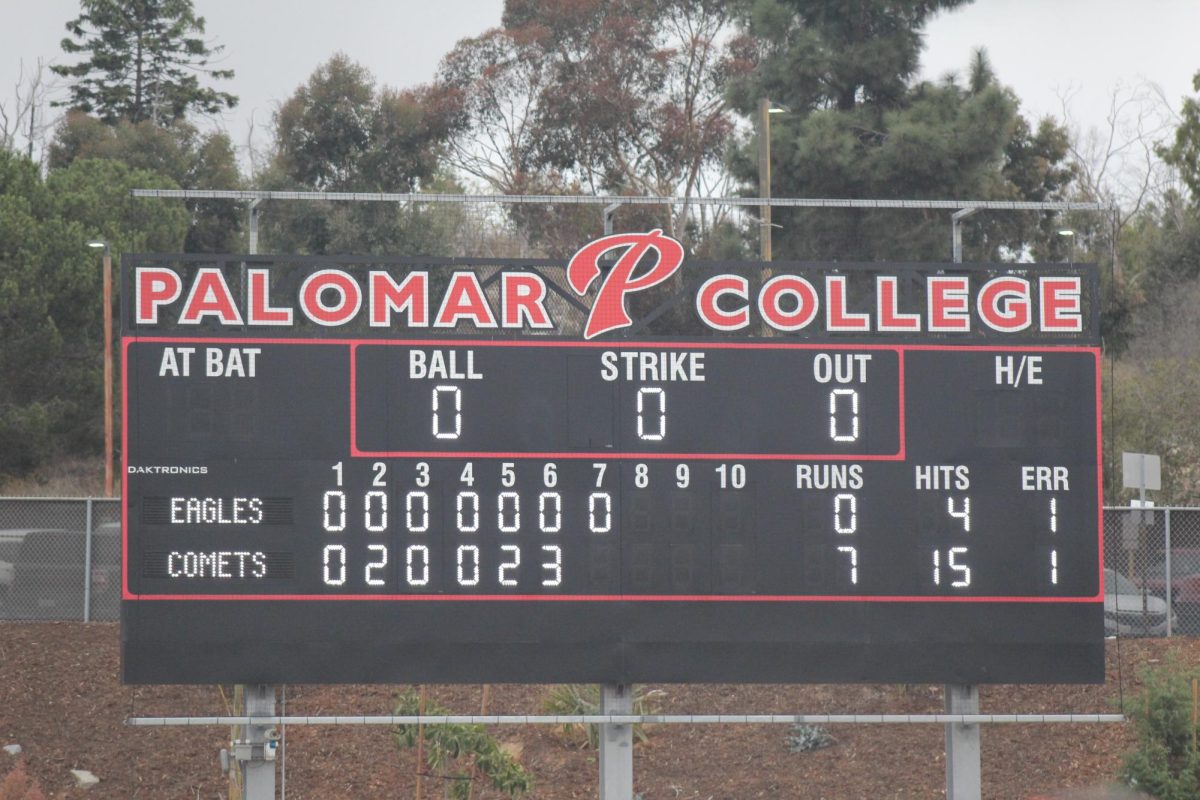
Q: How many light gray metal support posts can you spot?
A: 3